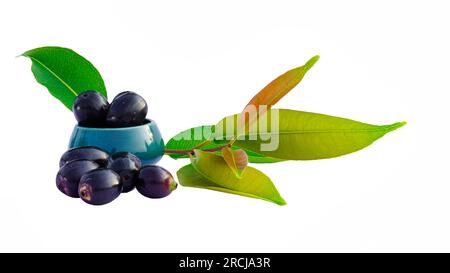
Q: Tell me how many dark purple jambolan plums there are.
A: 7